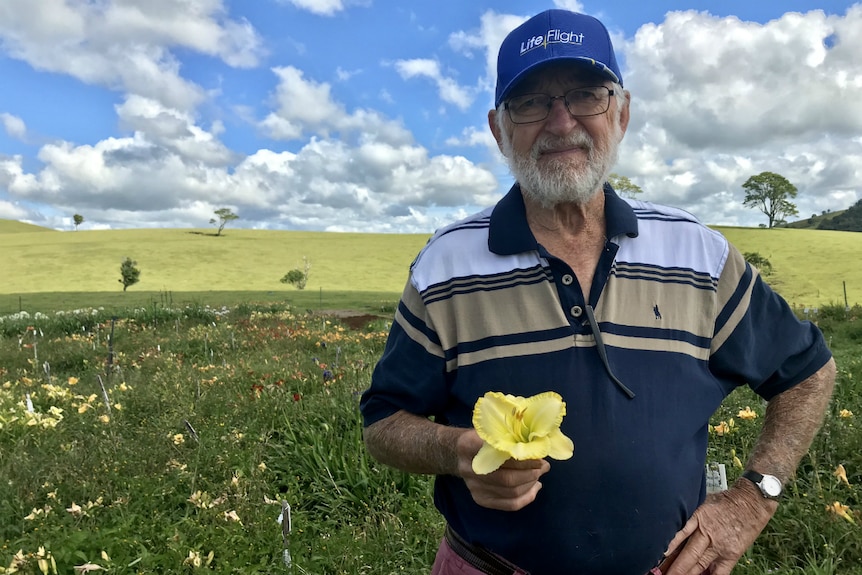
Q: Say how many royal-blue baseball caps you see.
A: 1